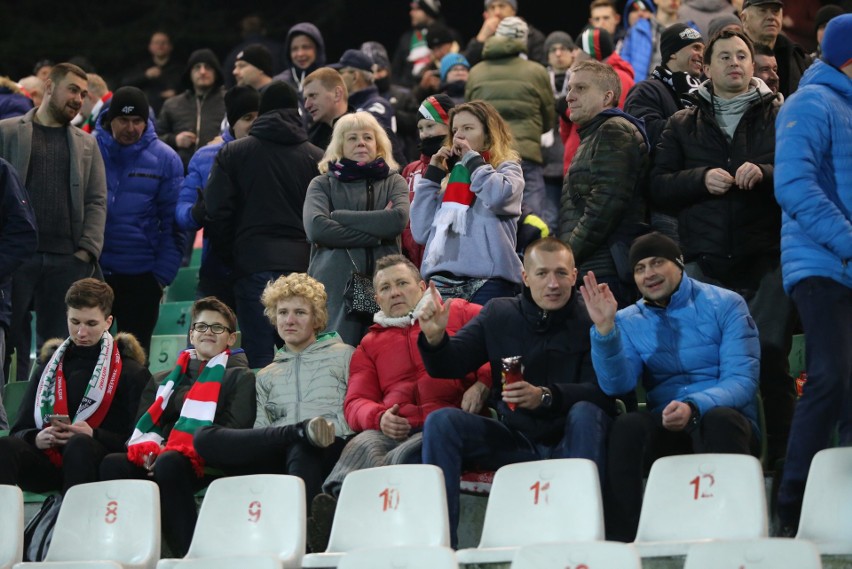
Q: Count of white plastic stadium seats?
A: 12